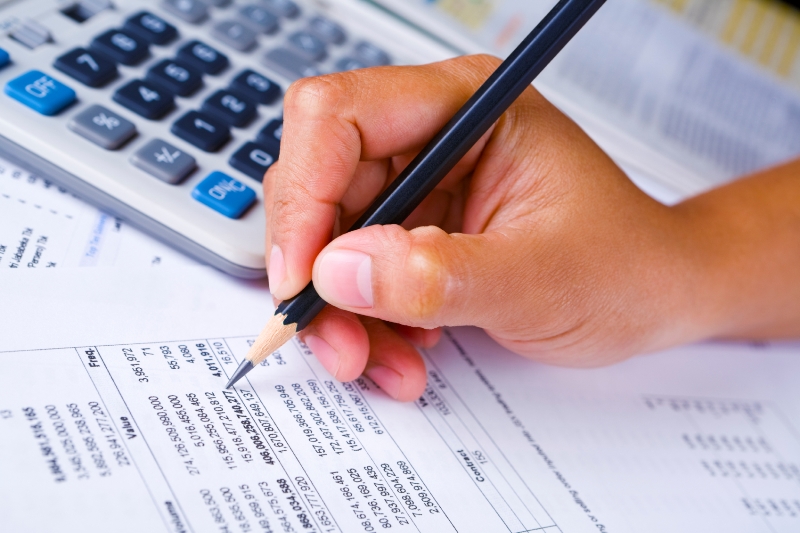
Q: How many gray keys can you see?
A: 12